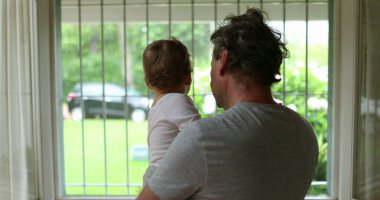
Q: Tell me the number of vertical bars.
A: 11